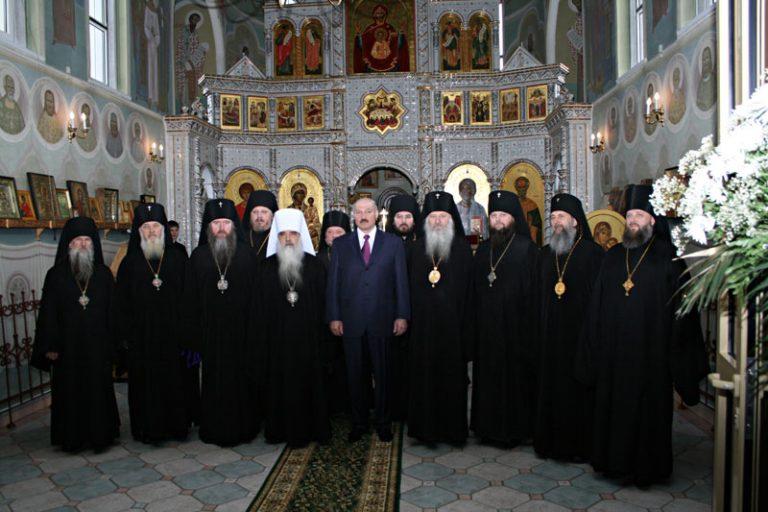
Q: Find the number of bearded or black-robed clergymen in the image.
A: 11